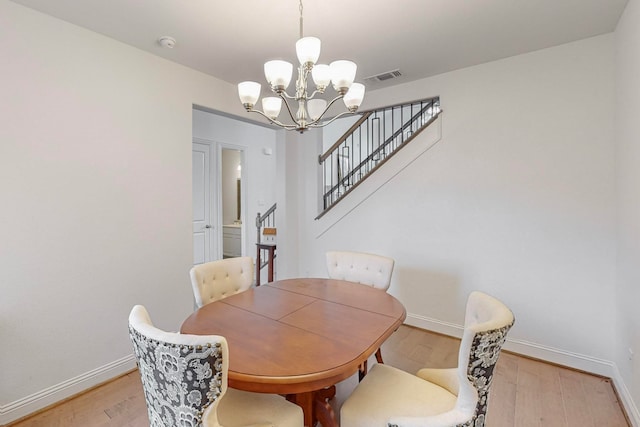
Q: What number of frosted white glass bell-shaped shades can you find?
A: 8